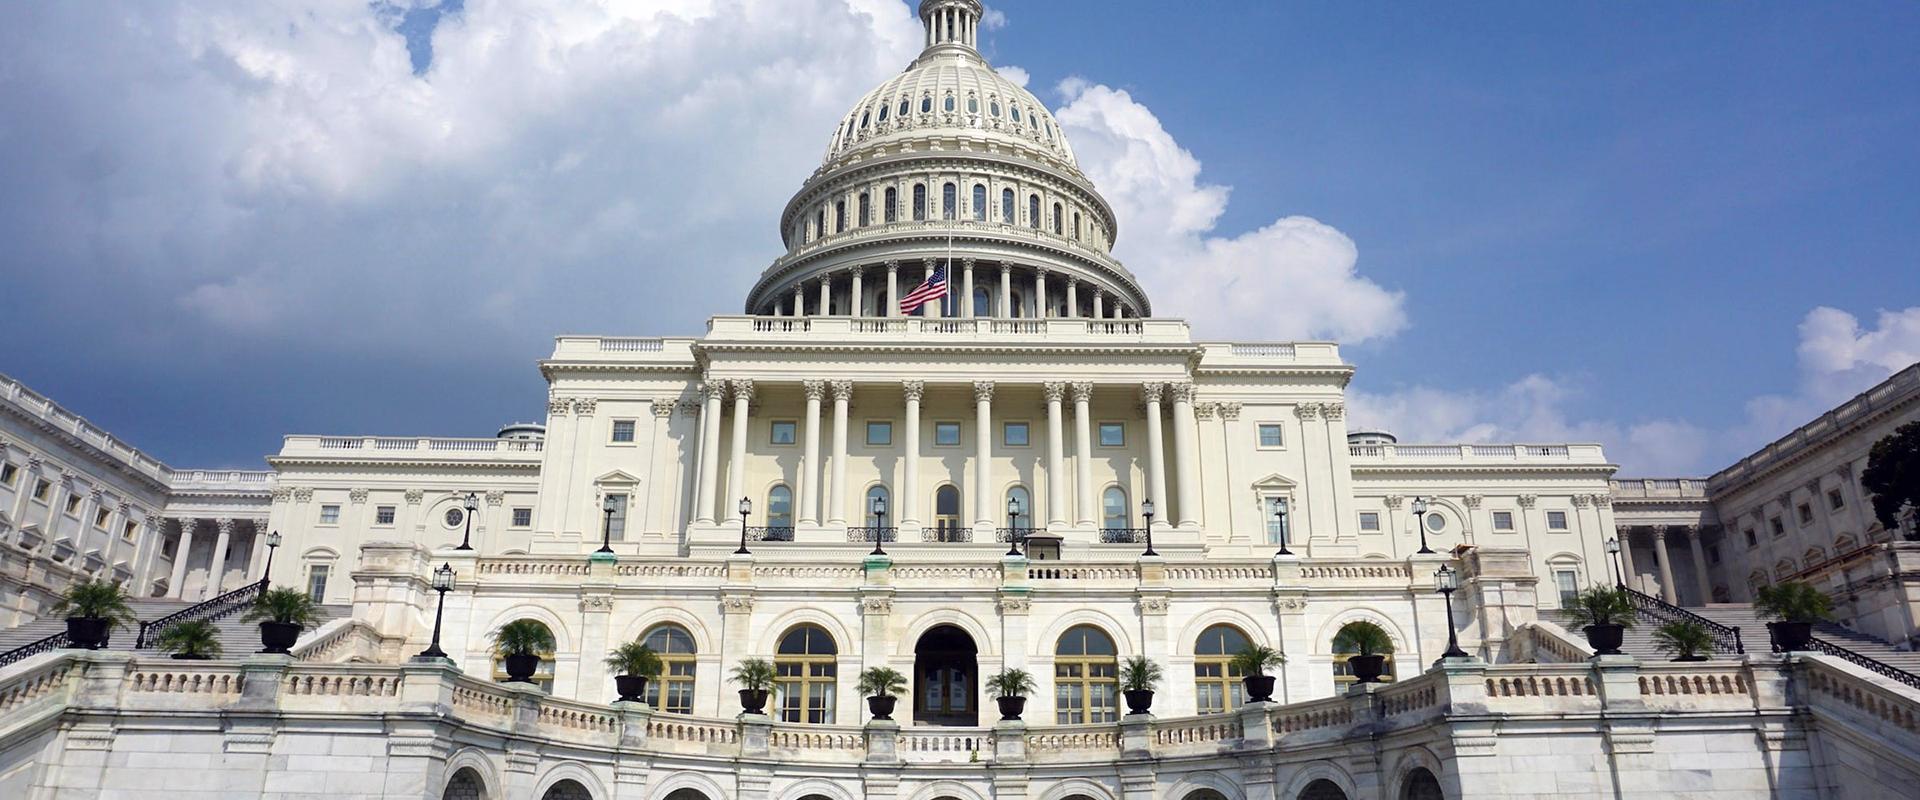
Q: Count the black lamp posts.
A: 12